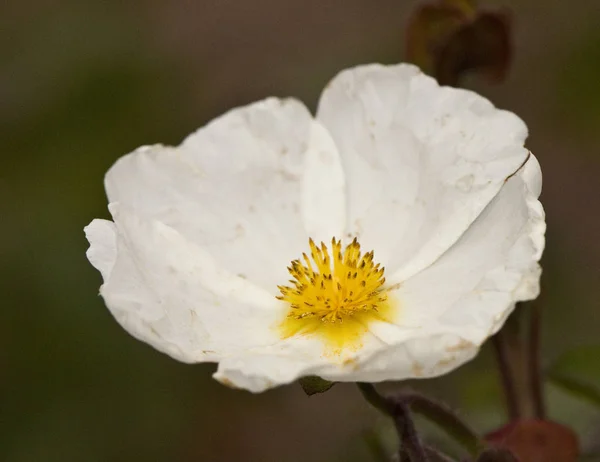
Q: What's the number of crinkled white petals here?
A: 5